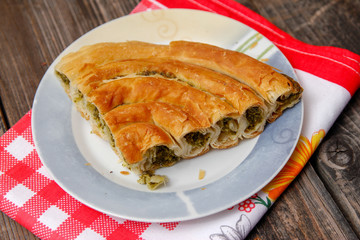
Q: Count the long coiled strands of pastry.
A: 5